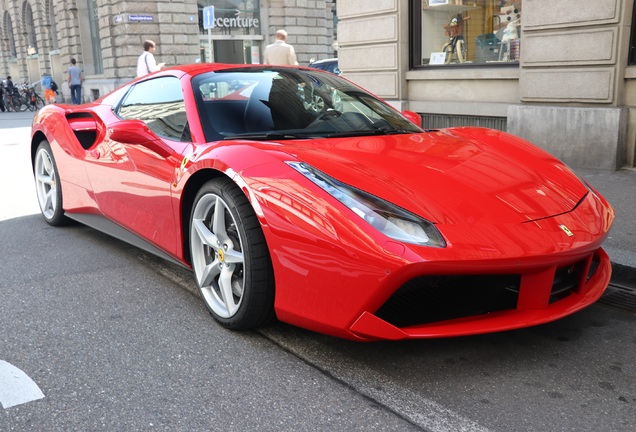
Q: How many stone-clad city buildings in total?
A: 2